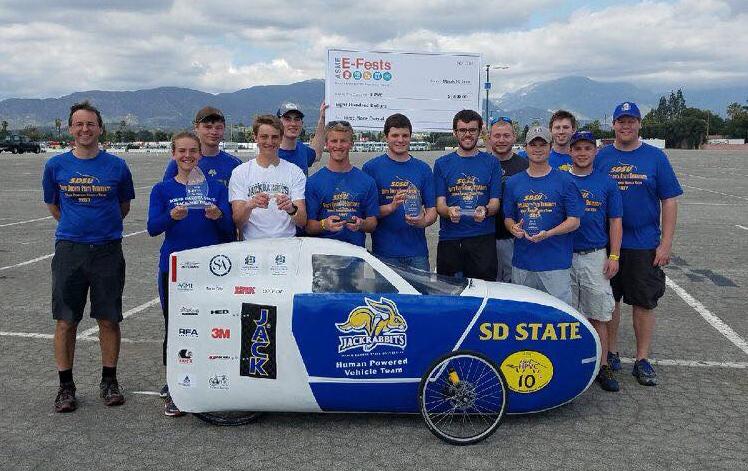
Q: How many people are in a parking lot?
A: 13